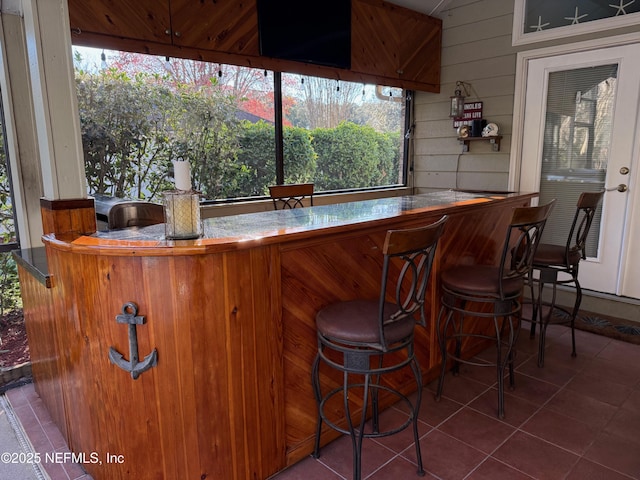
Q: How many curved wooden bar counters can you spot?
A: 1